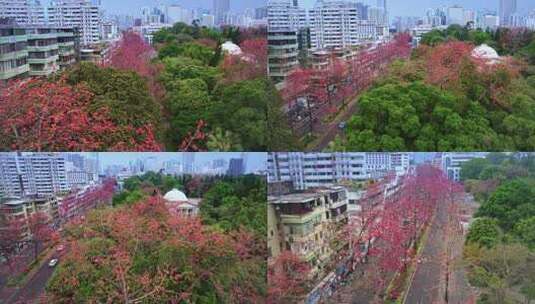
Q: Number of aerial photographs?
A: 4